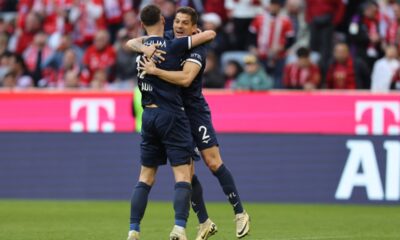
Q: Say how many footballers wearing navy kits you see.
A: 2